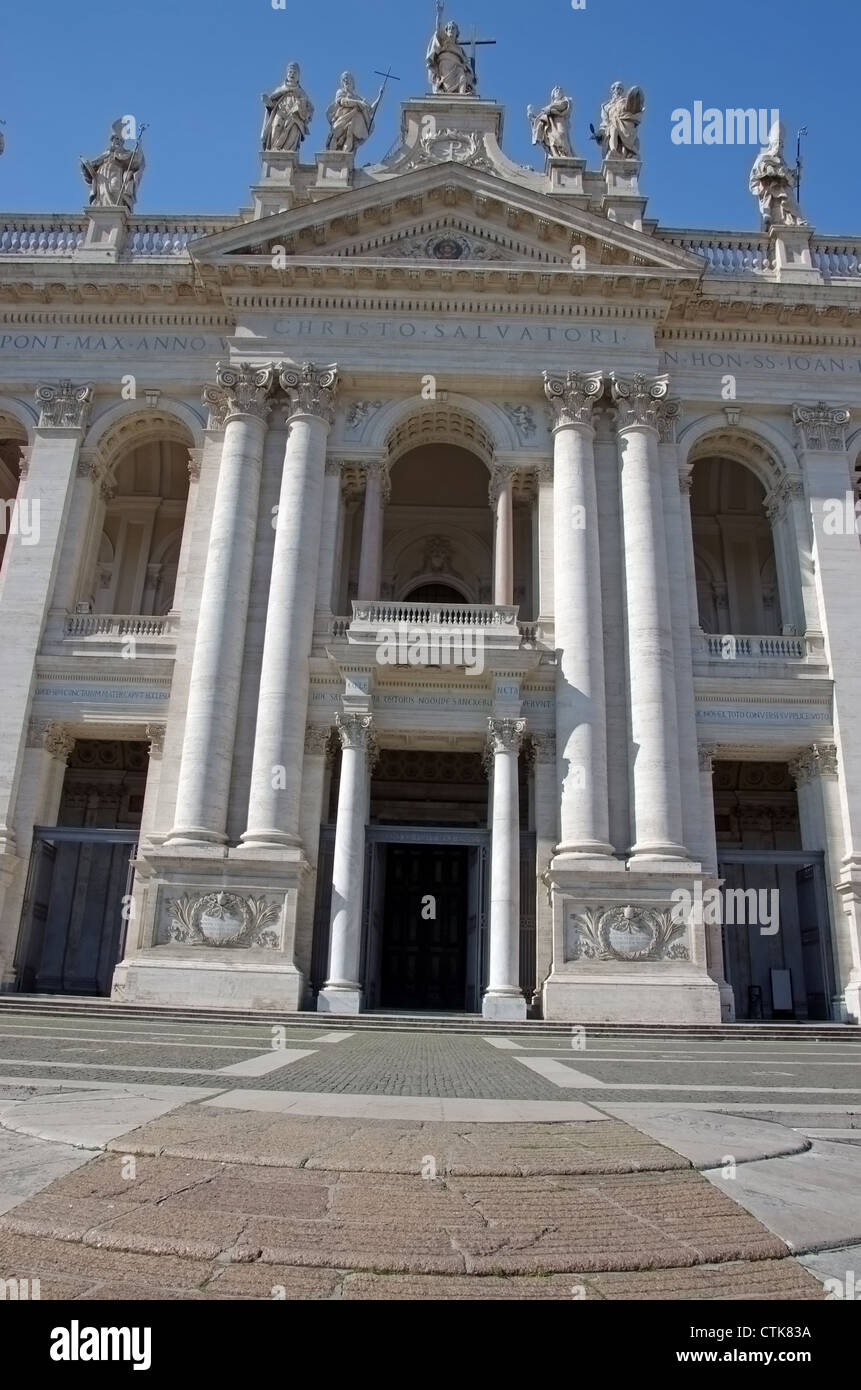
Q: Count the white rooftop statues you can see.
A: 7